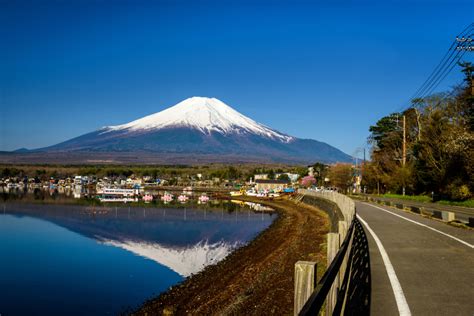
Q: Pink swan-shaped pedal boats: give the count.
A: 4